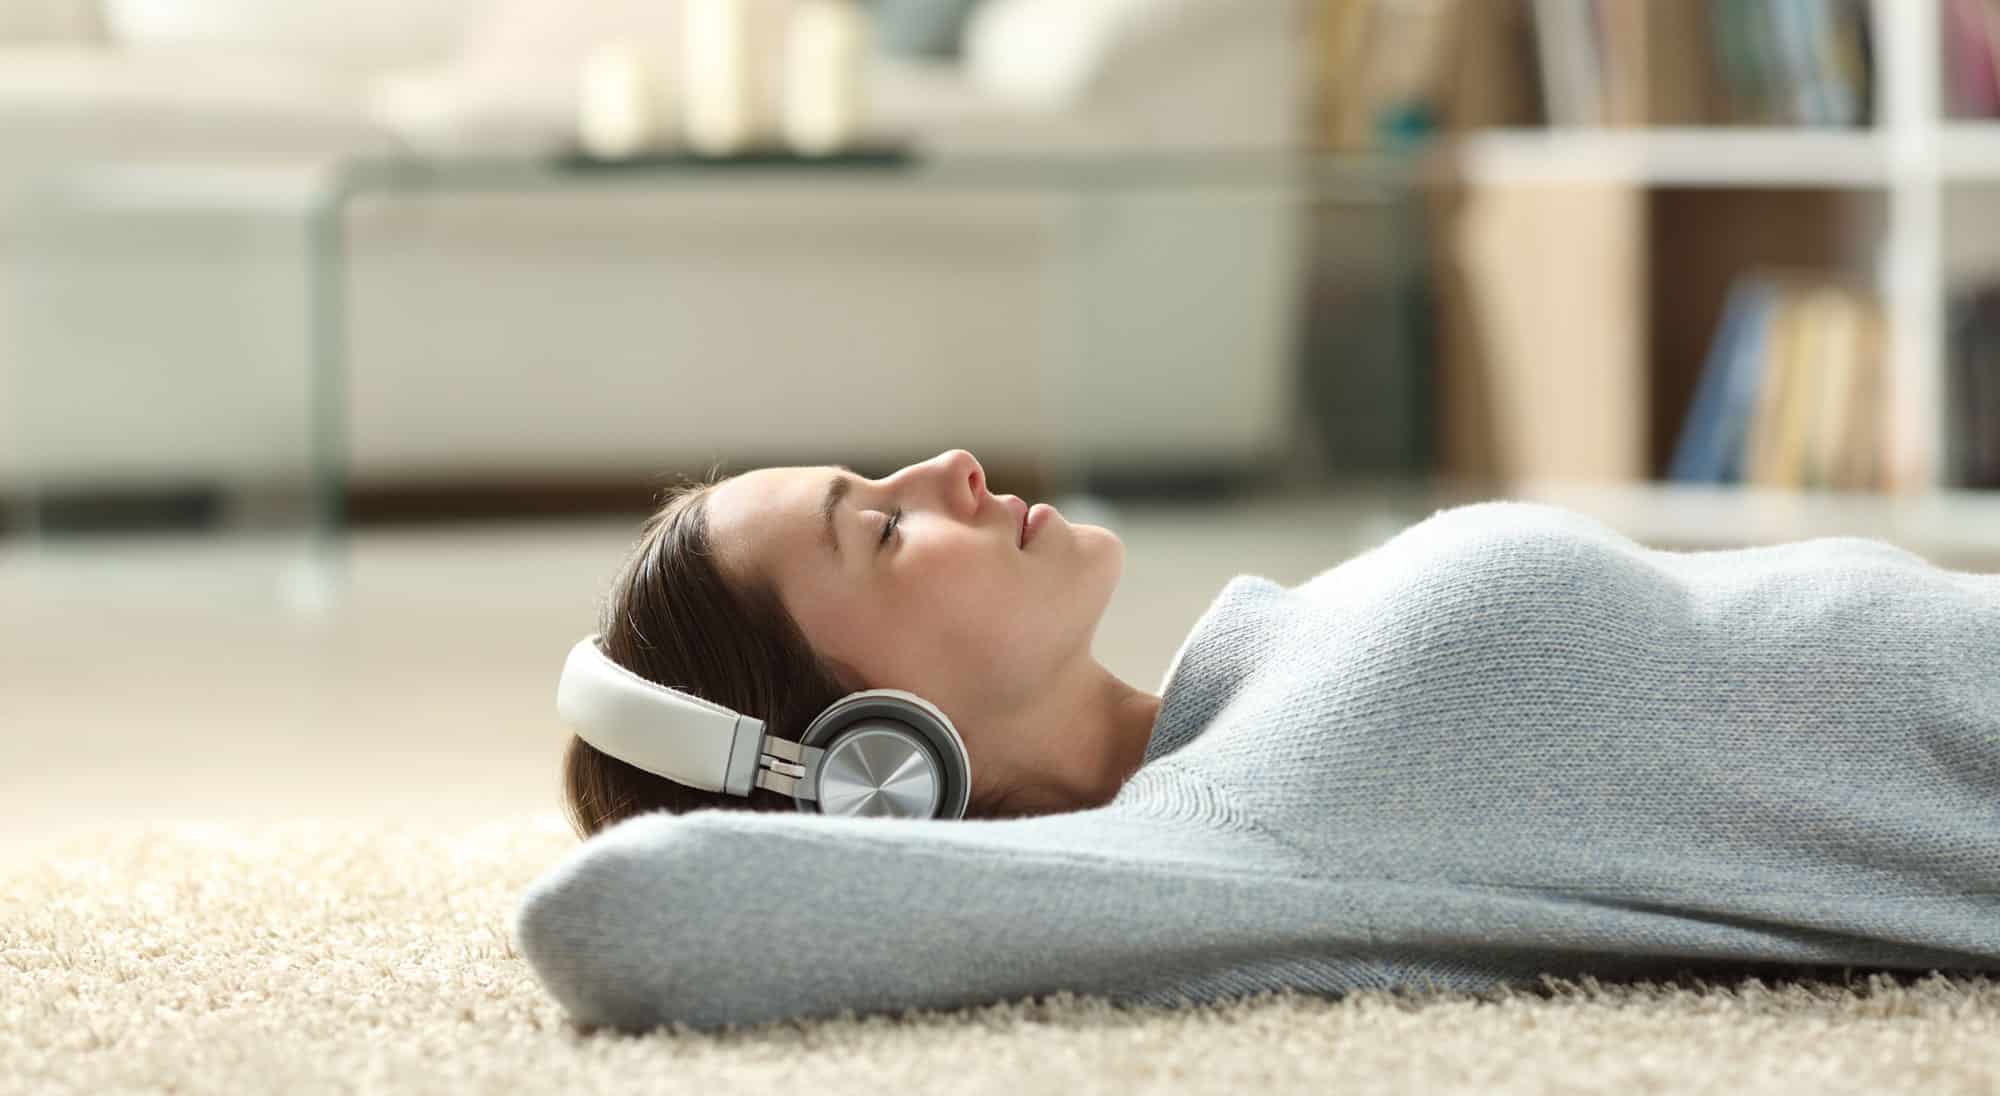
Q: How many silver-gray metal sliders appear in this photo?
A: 1